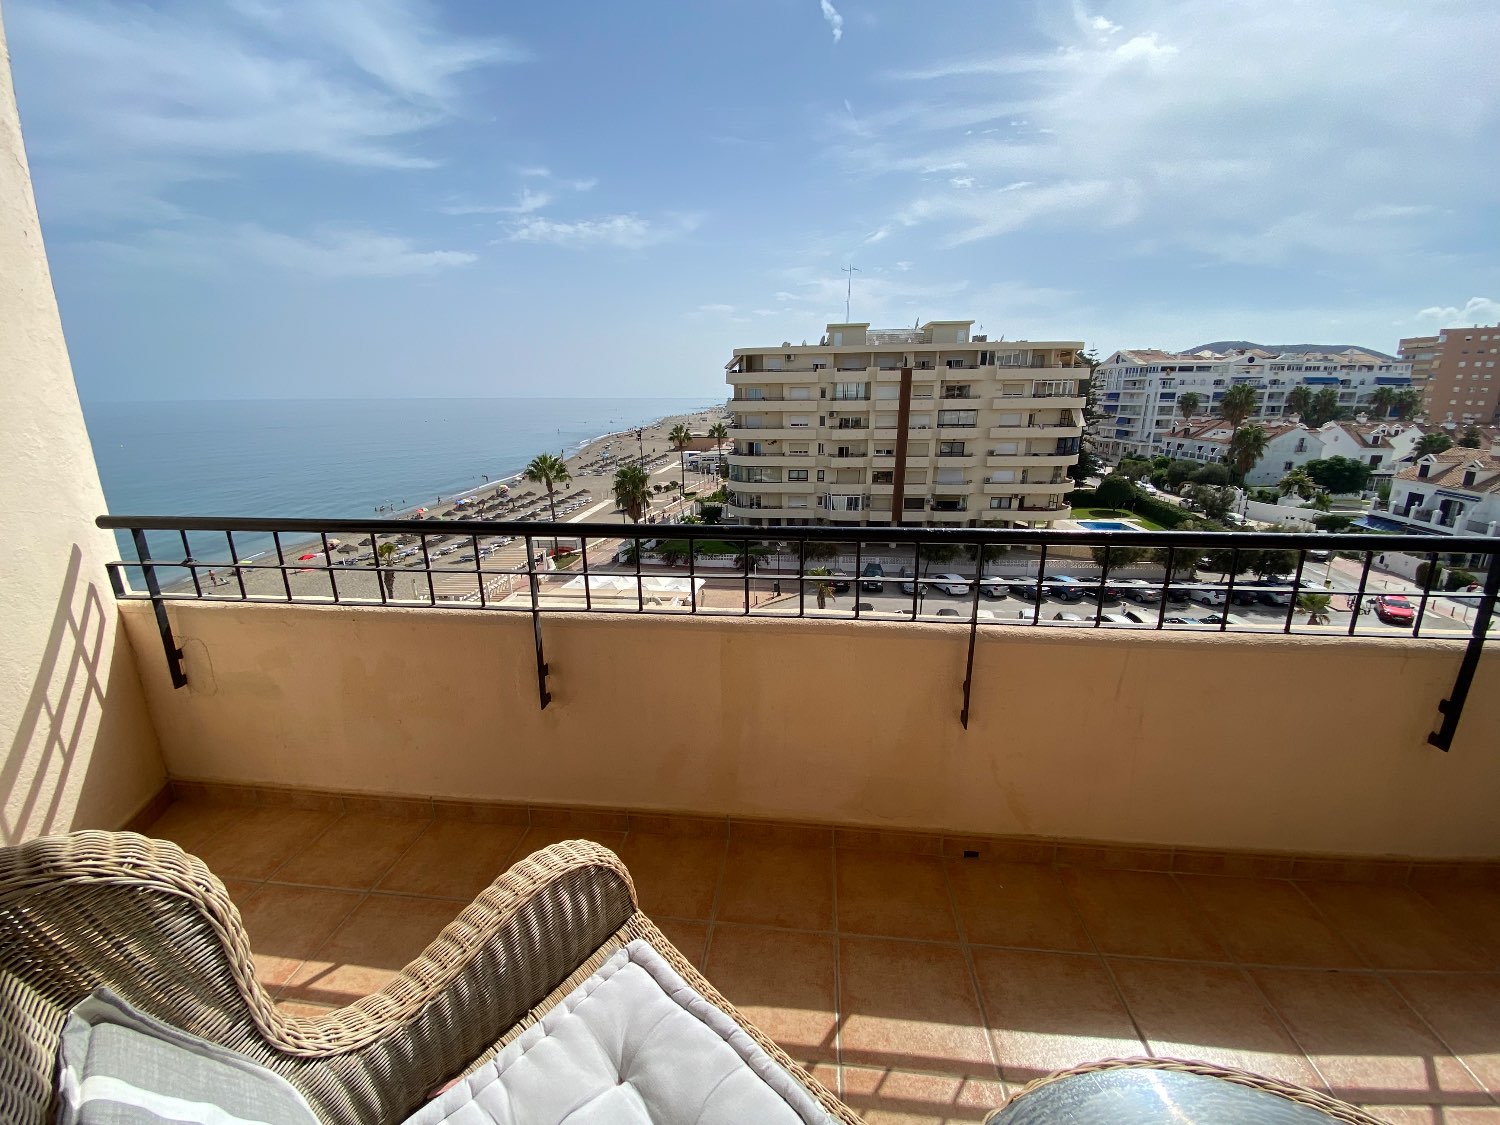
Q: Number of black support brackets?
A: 4